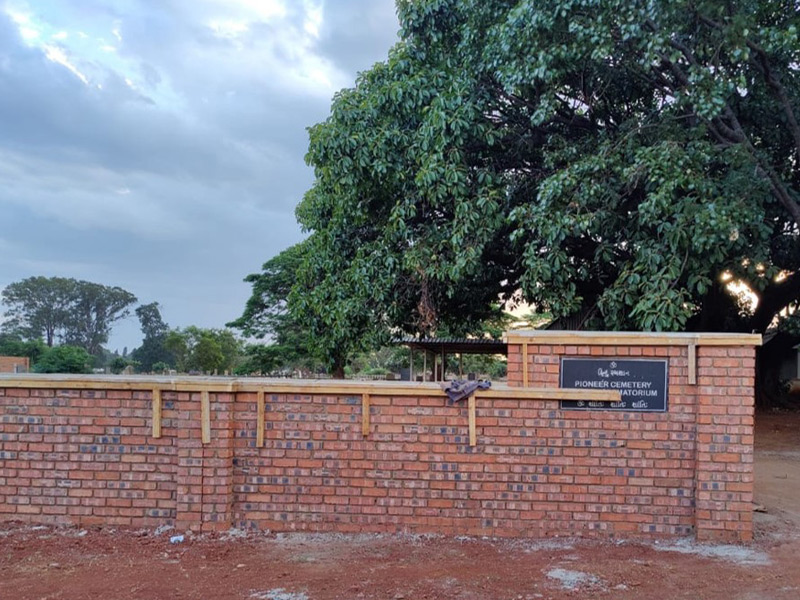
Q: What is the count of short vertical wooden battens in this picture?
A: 7